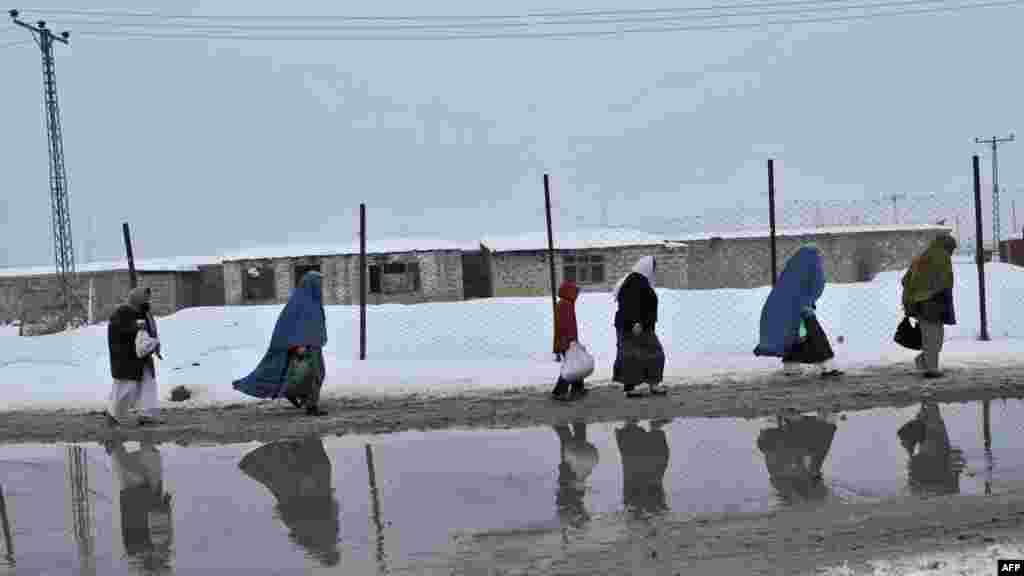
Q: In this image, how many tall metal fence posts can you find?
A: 5